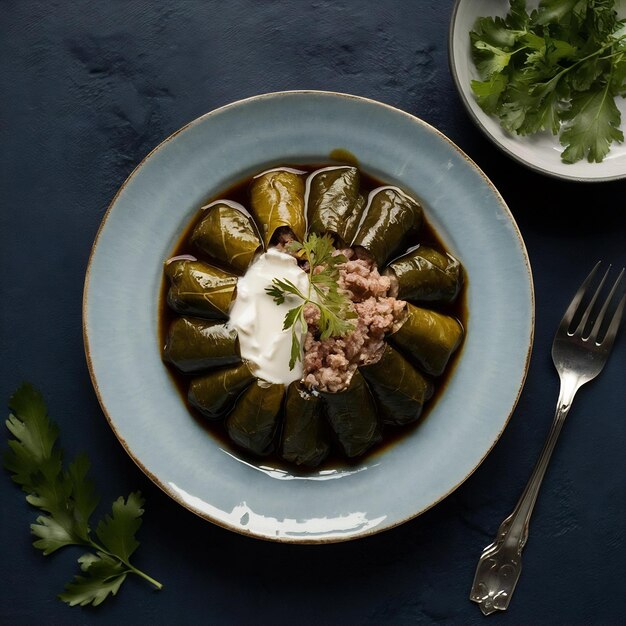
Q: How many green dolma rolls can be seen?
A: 13